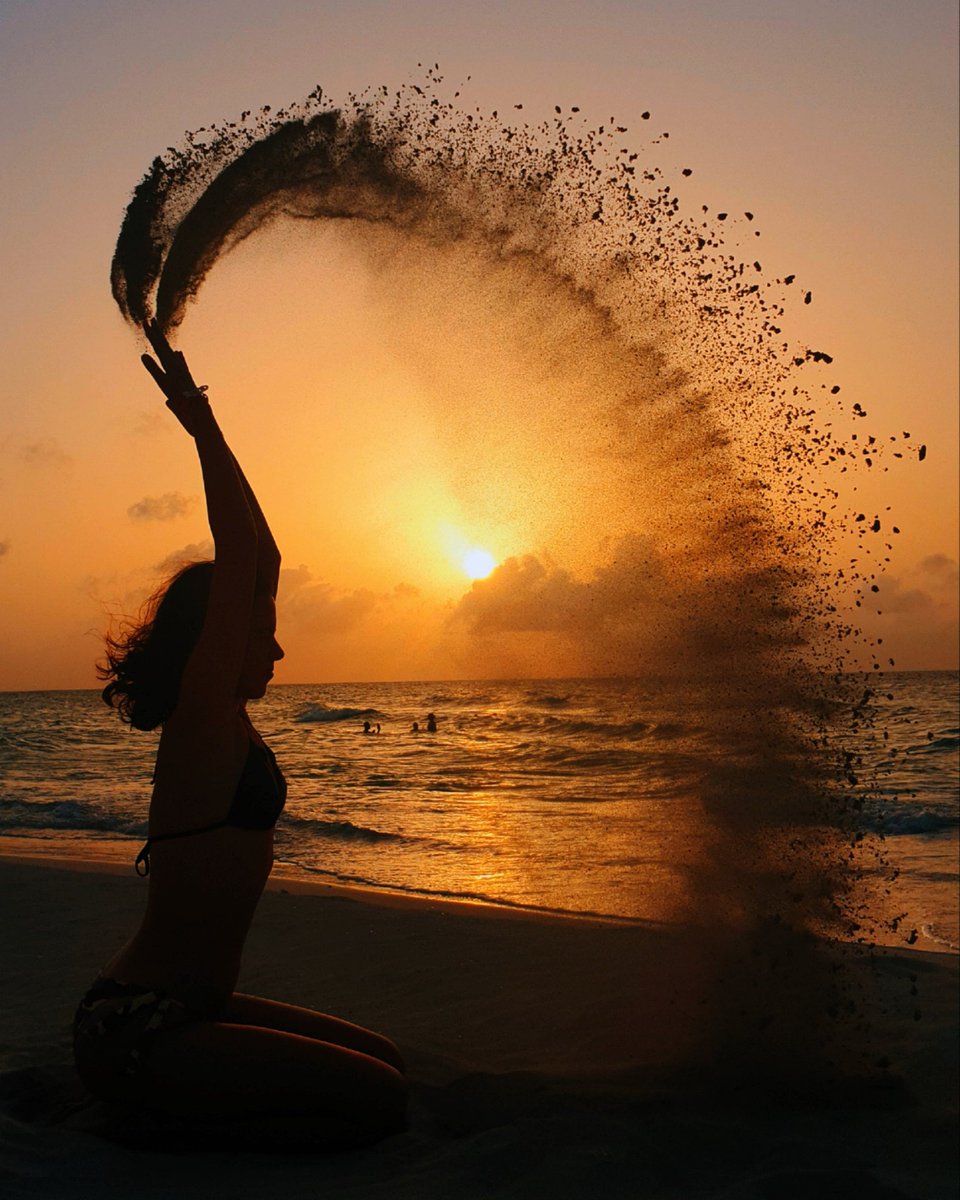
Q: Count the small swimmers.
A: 3